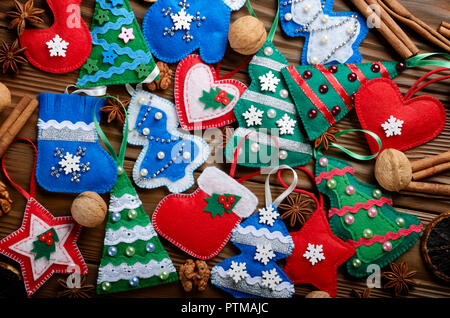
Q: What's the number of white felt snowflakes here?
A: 12